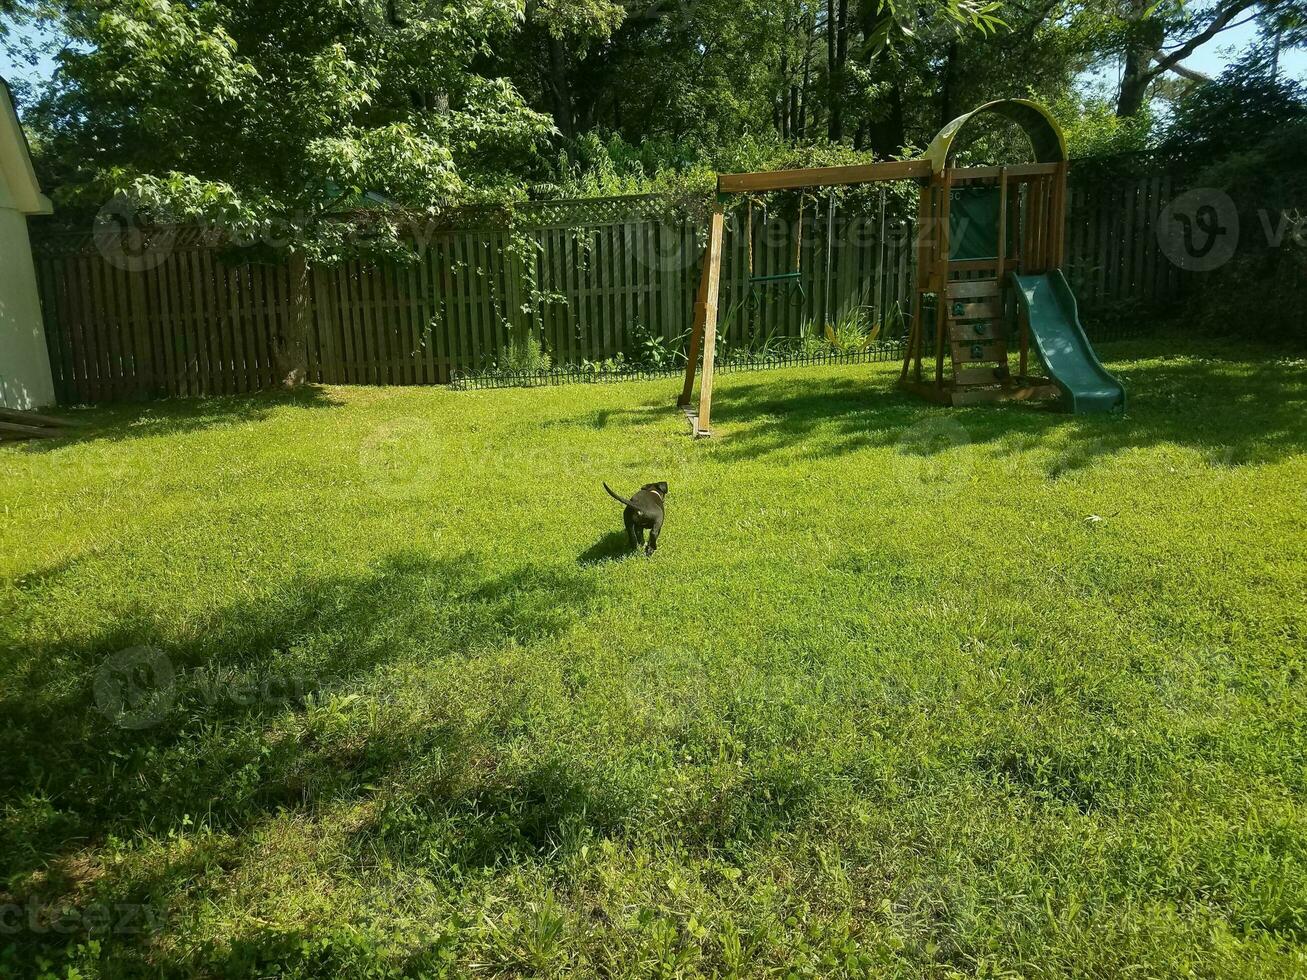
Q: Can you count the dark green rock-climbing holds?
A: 4